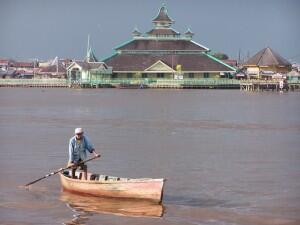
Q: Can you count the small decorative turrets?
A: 2